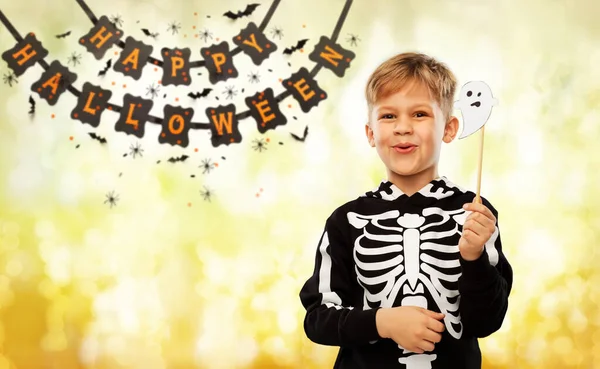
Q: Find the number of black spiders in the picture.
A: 15